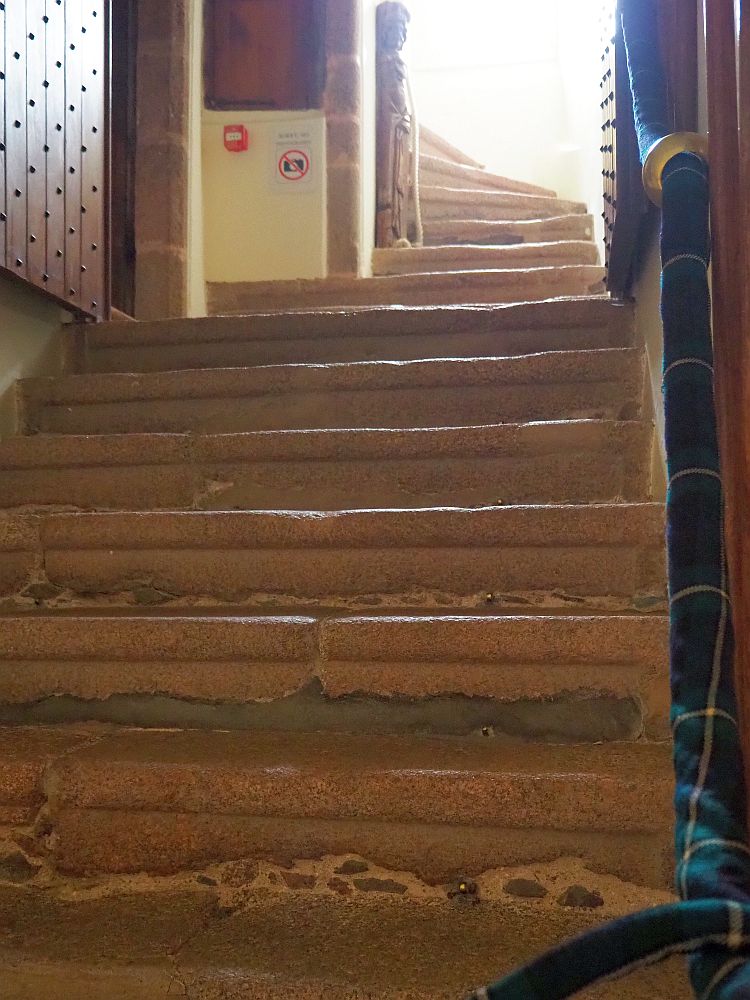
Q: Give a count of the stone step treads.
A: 13